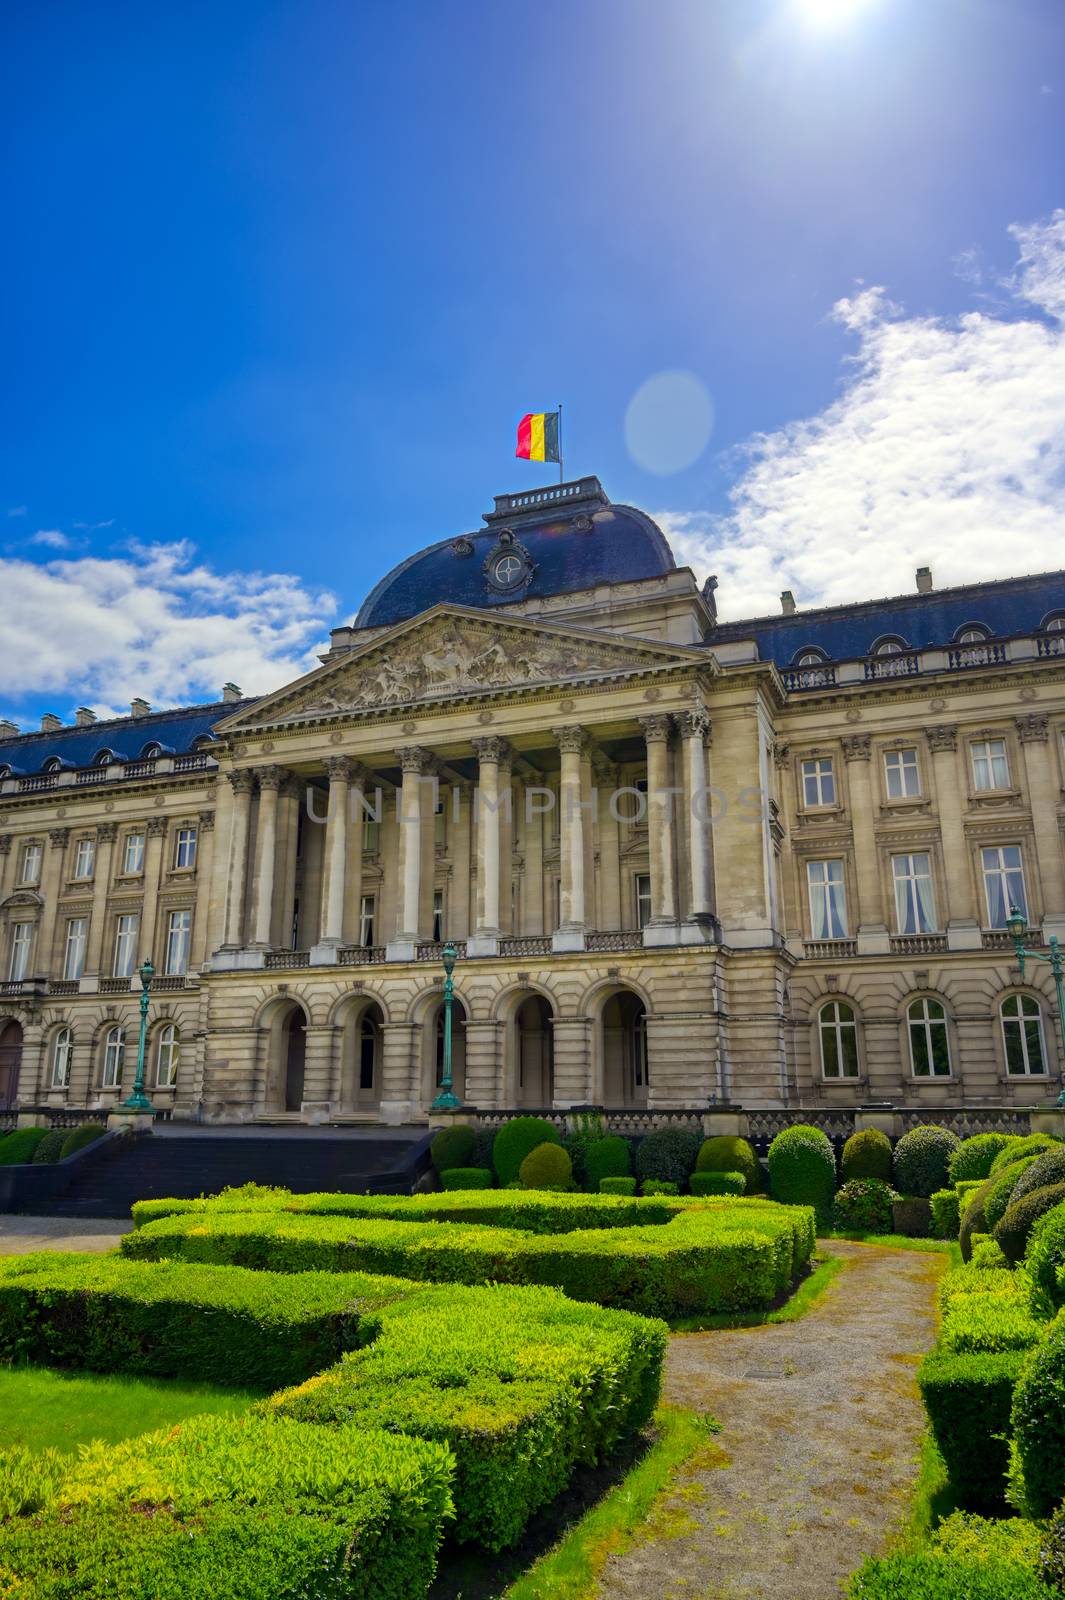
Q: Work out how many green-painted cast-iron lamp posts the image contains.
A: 3